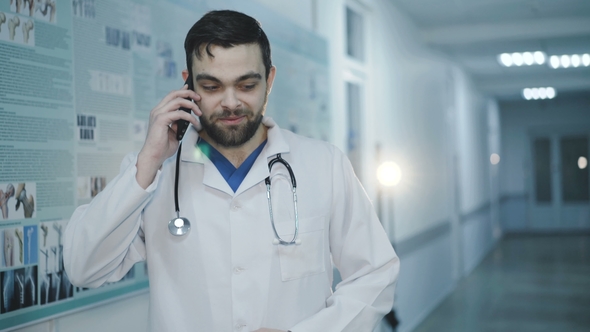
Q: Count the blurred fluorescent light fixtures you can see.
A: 3